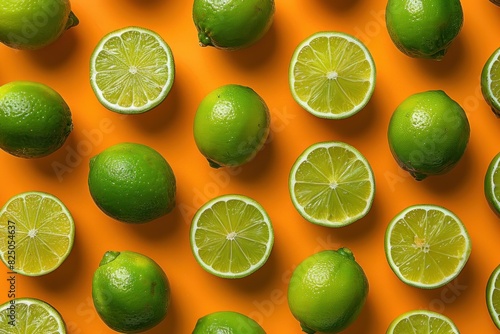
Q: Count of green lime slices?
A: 11